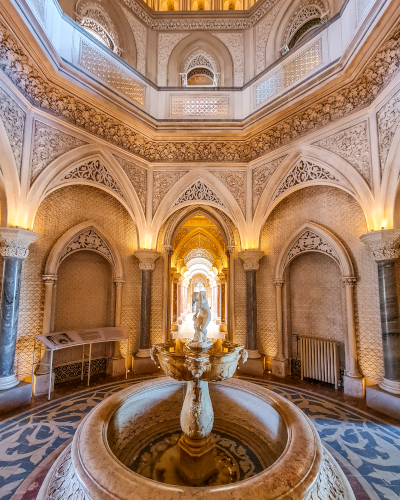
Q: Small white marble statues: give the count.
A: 1